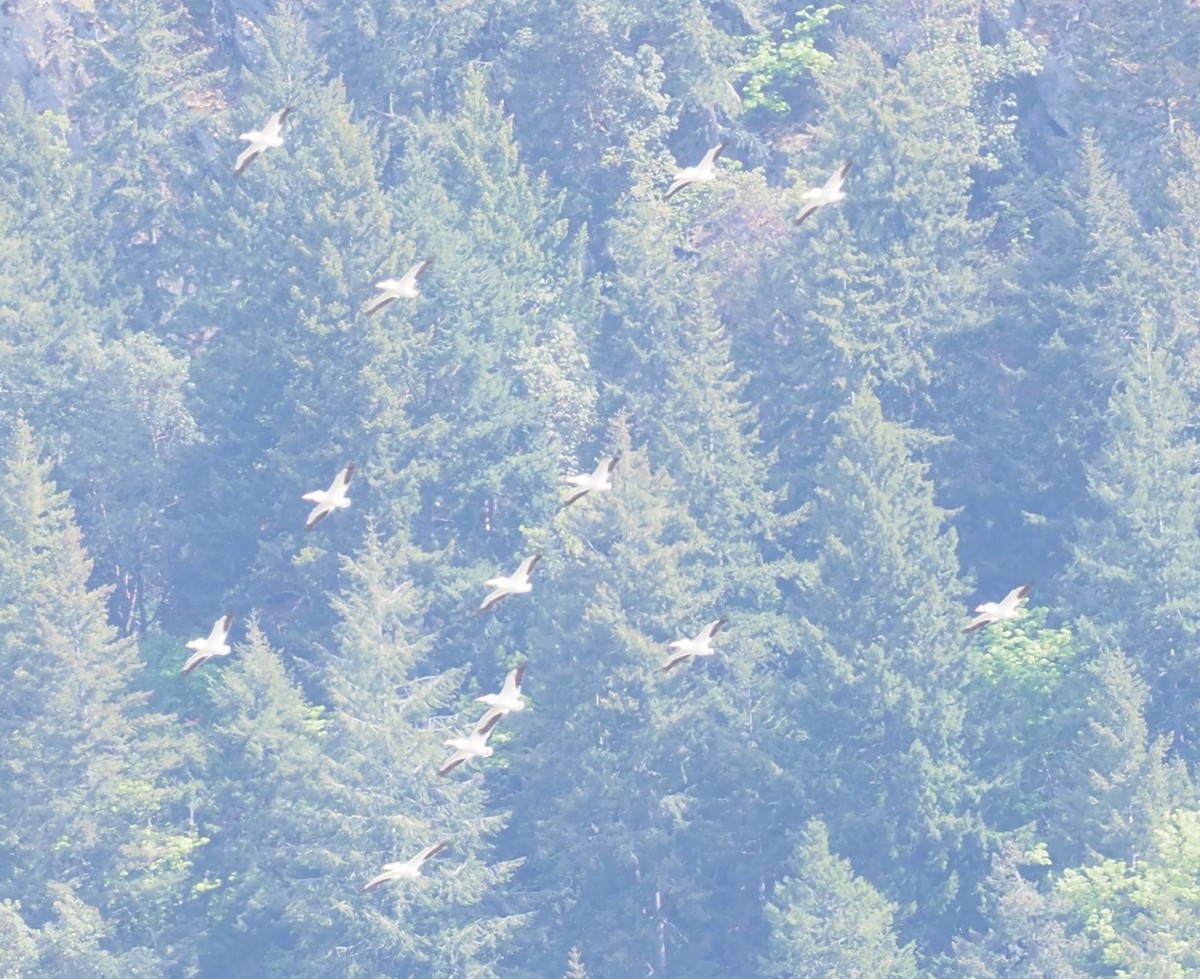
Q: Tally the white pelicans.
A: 13